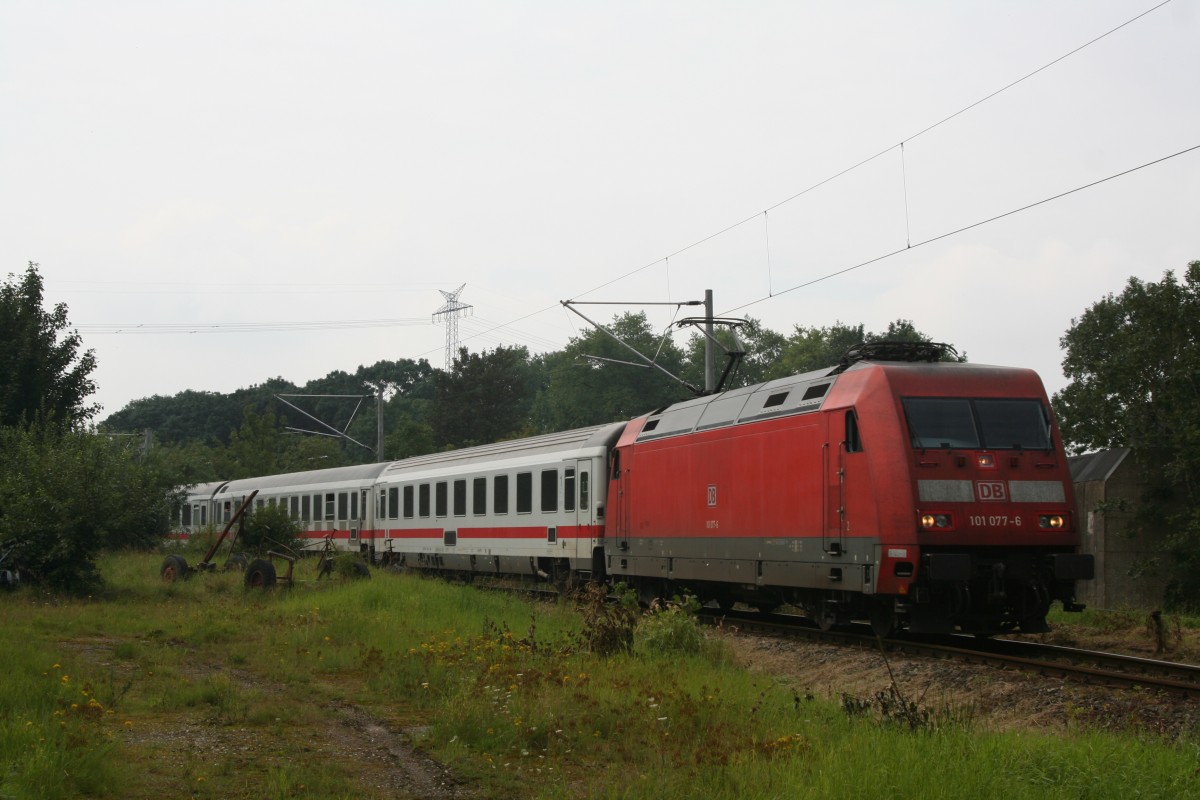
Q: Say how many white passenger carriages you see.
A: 3